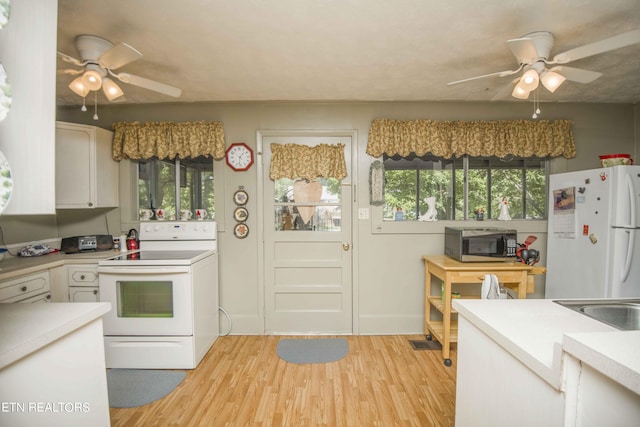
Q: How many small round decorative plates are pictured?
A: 3